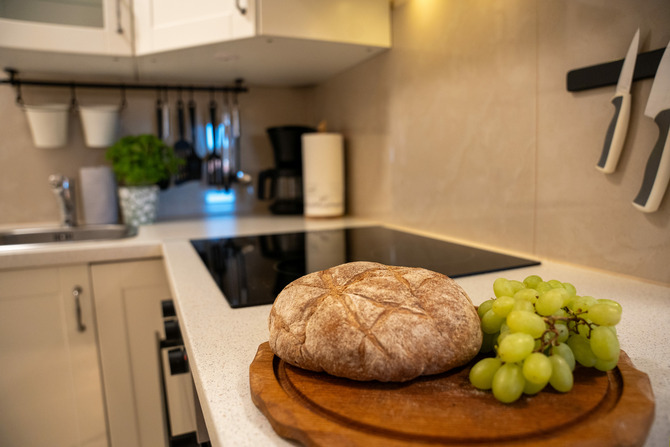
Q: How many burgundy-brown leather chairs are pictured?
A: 0